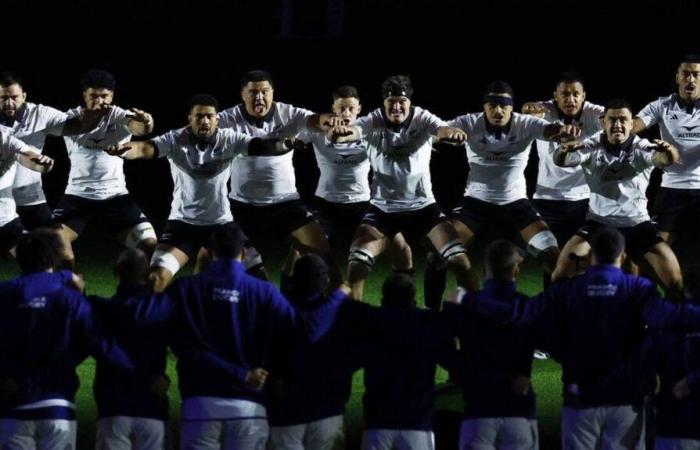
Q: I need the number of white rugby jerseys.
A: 11